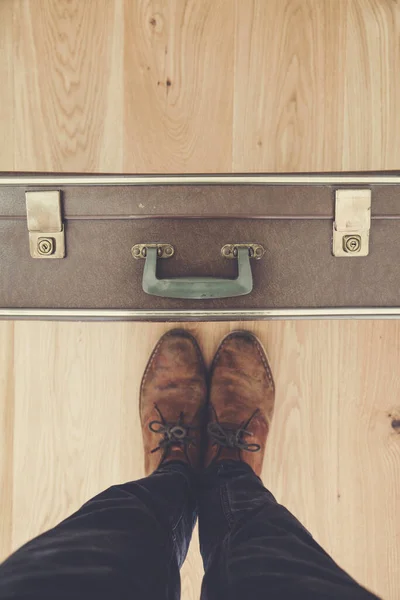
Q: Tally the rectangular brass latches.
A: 2